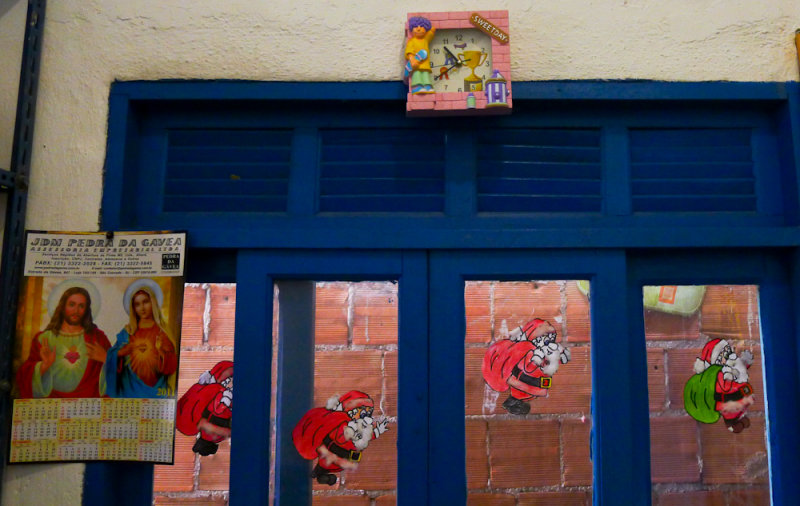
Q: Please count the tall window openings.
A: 4